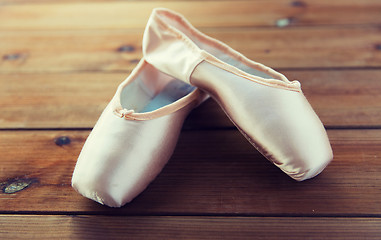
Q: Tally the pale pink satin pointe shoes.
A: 2